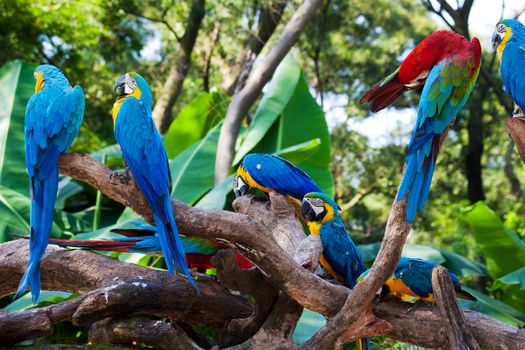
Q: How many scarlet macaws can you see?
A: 2